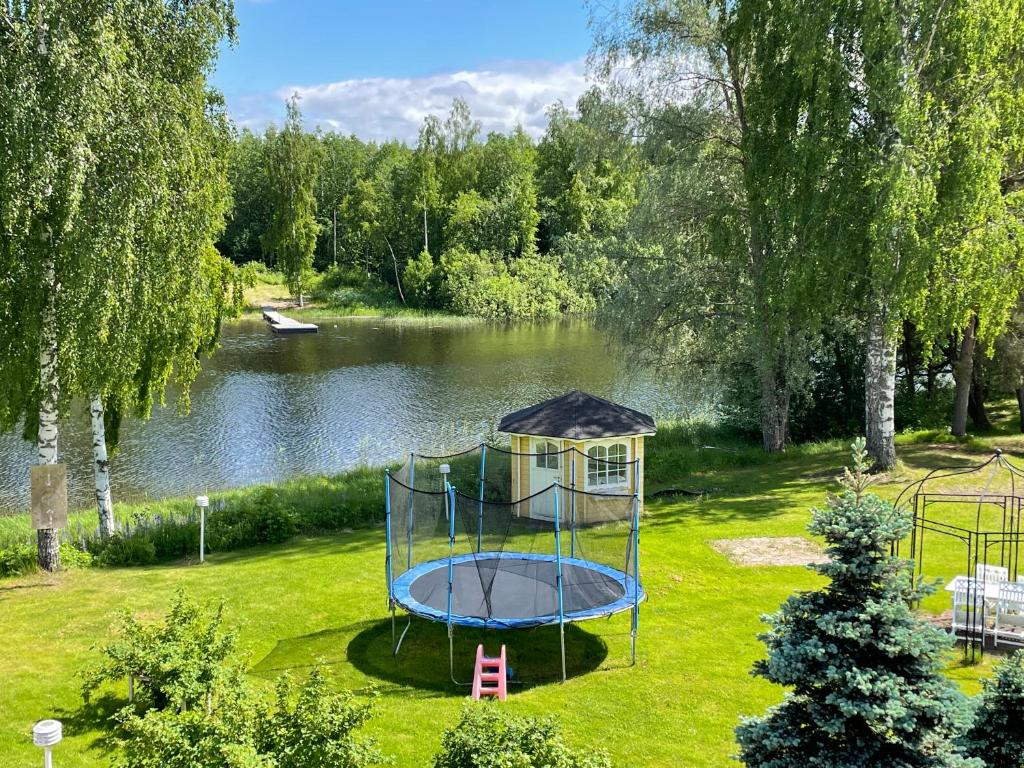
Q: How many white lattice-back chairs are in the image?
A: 3